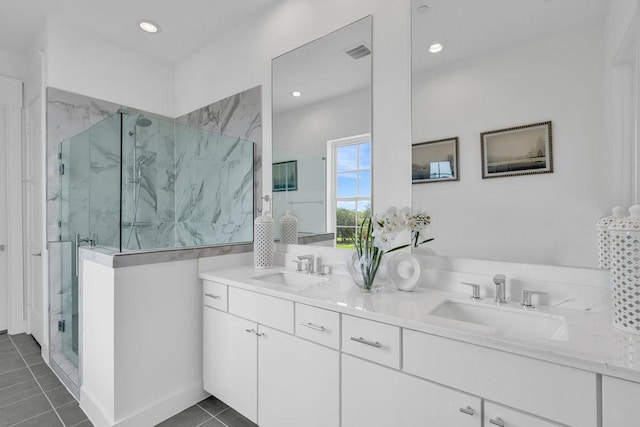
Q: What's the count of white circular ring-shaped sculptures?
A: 1